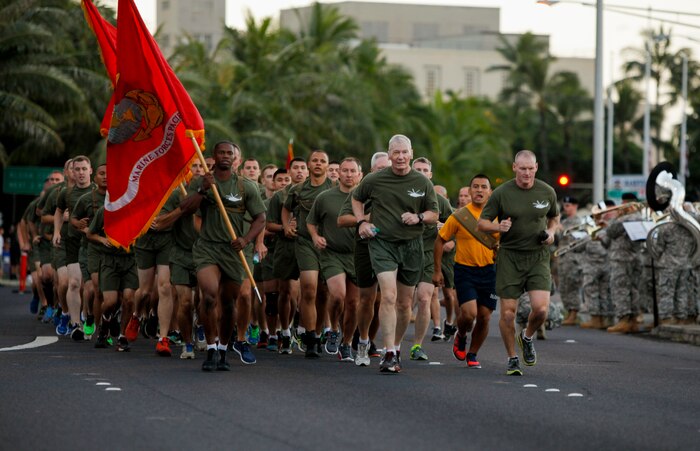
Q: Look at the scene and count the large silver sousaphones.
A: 1